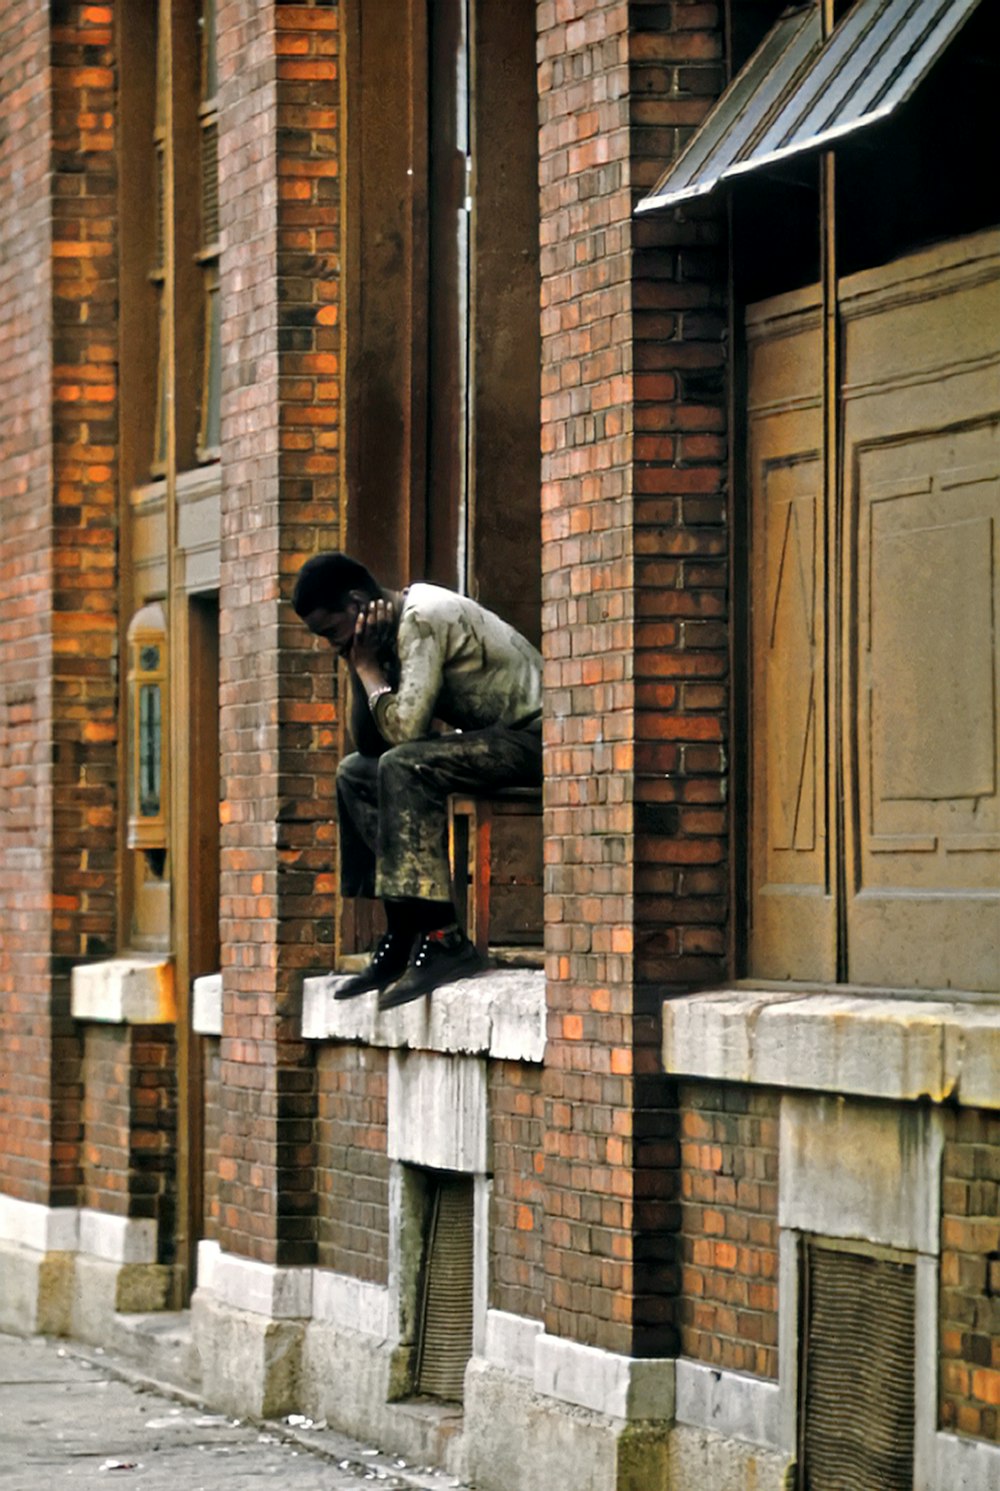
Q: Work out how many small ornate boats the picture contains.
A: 0